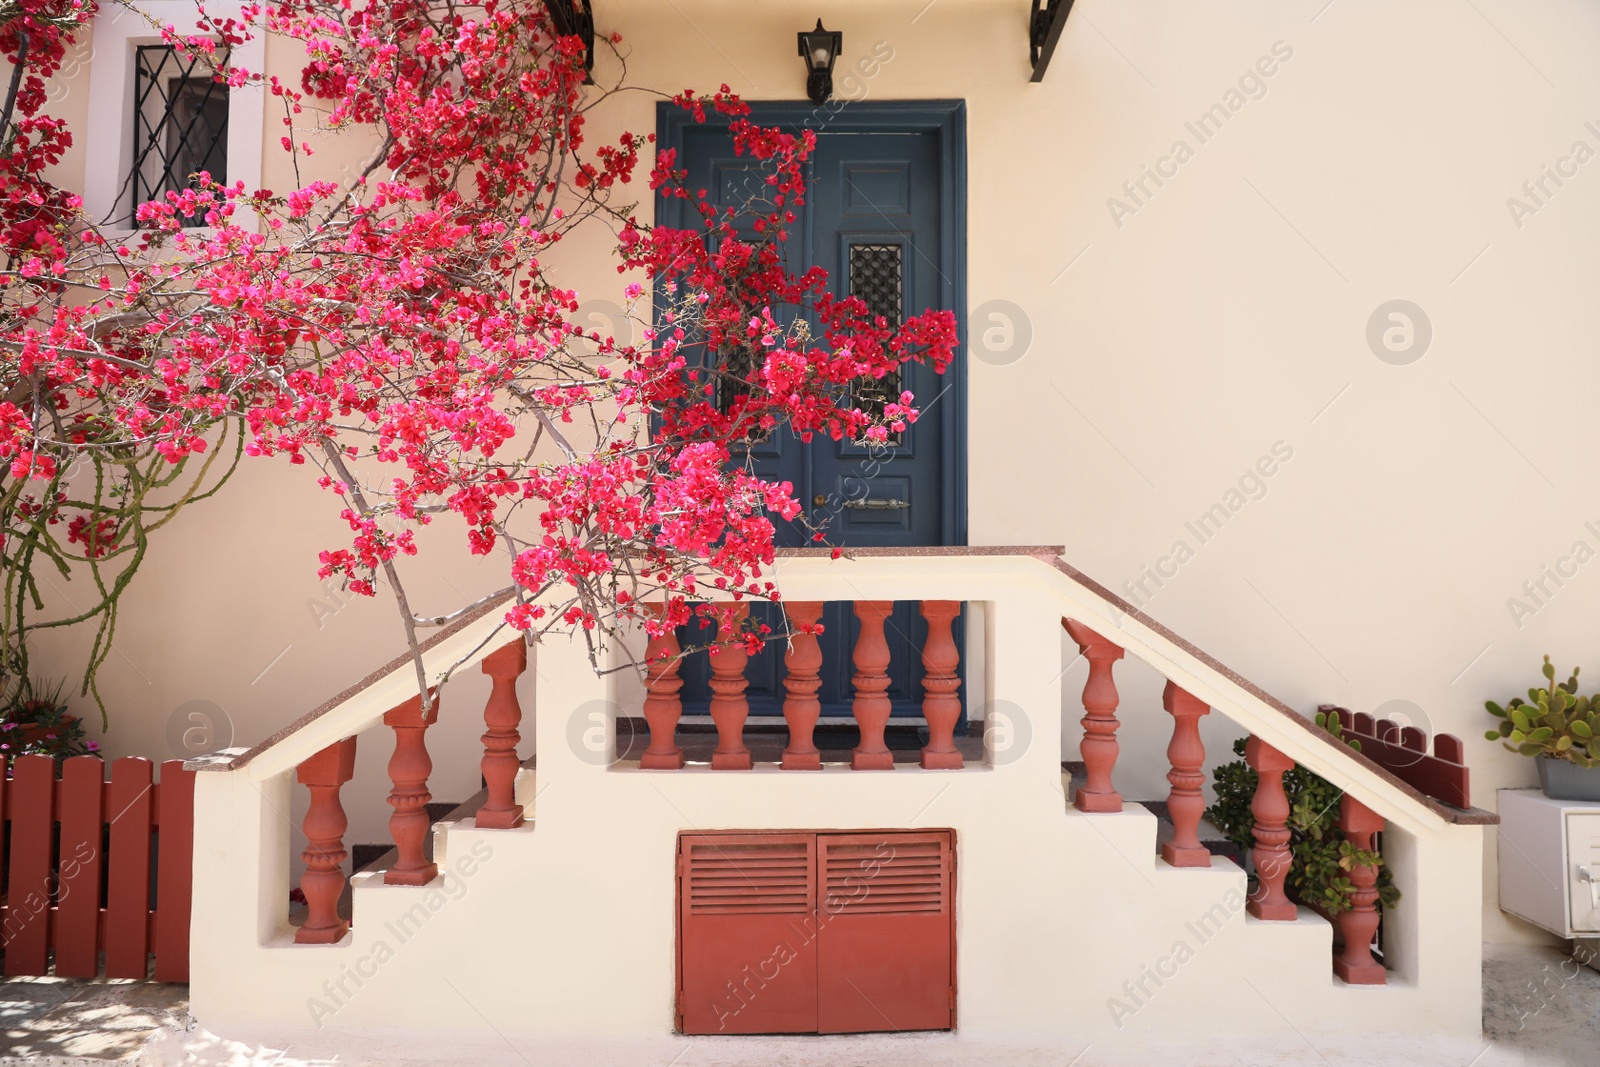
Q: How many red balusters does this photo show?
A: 12